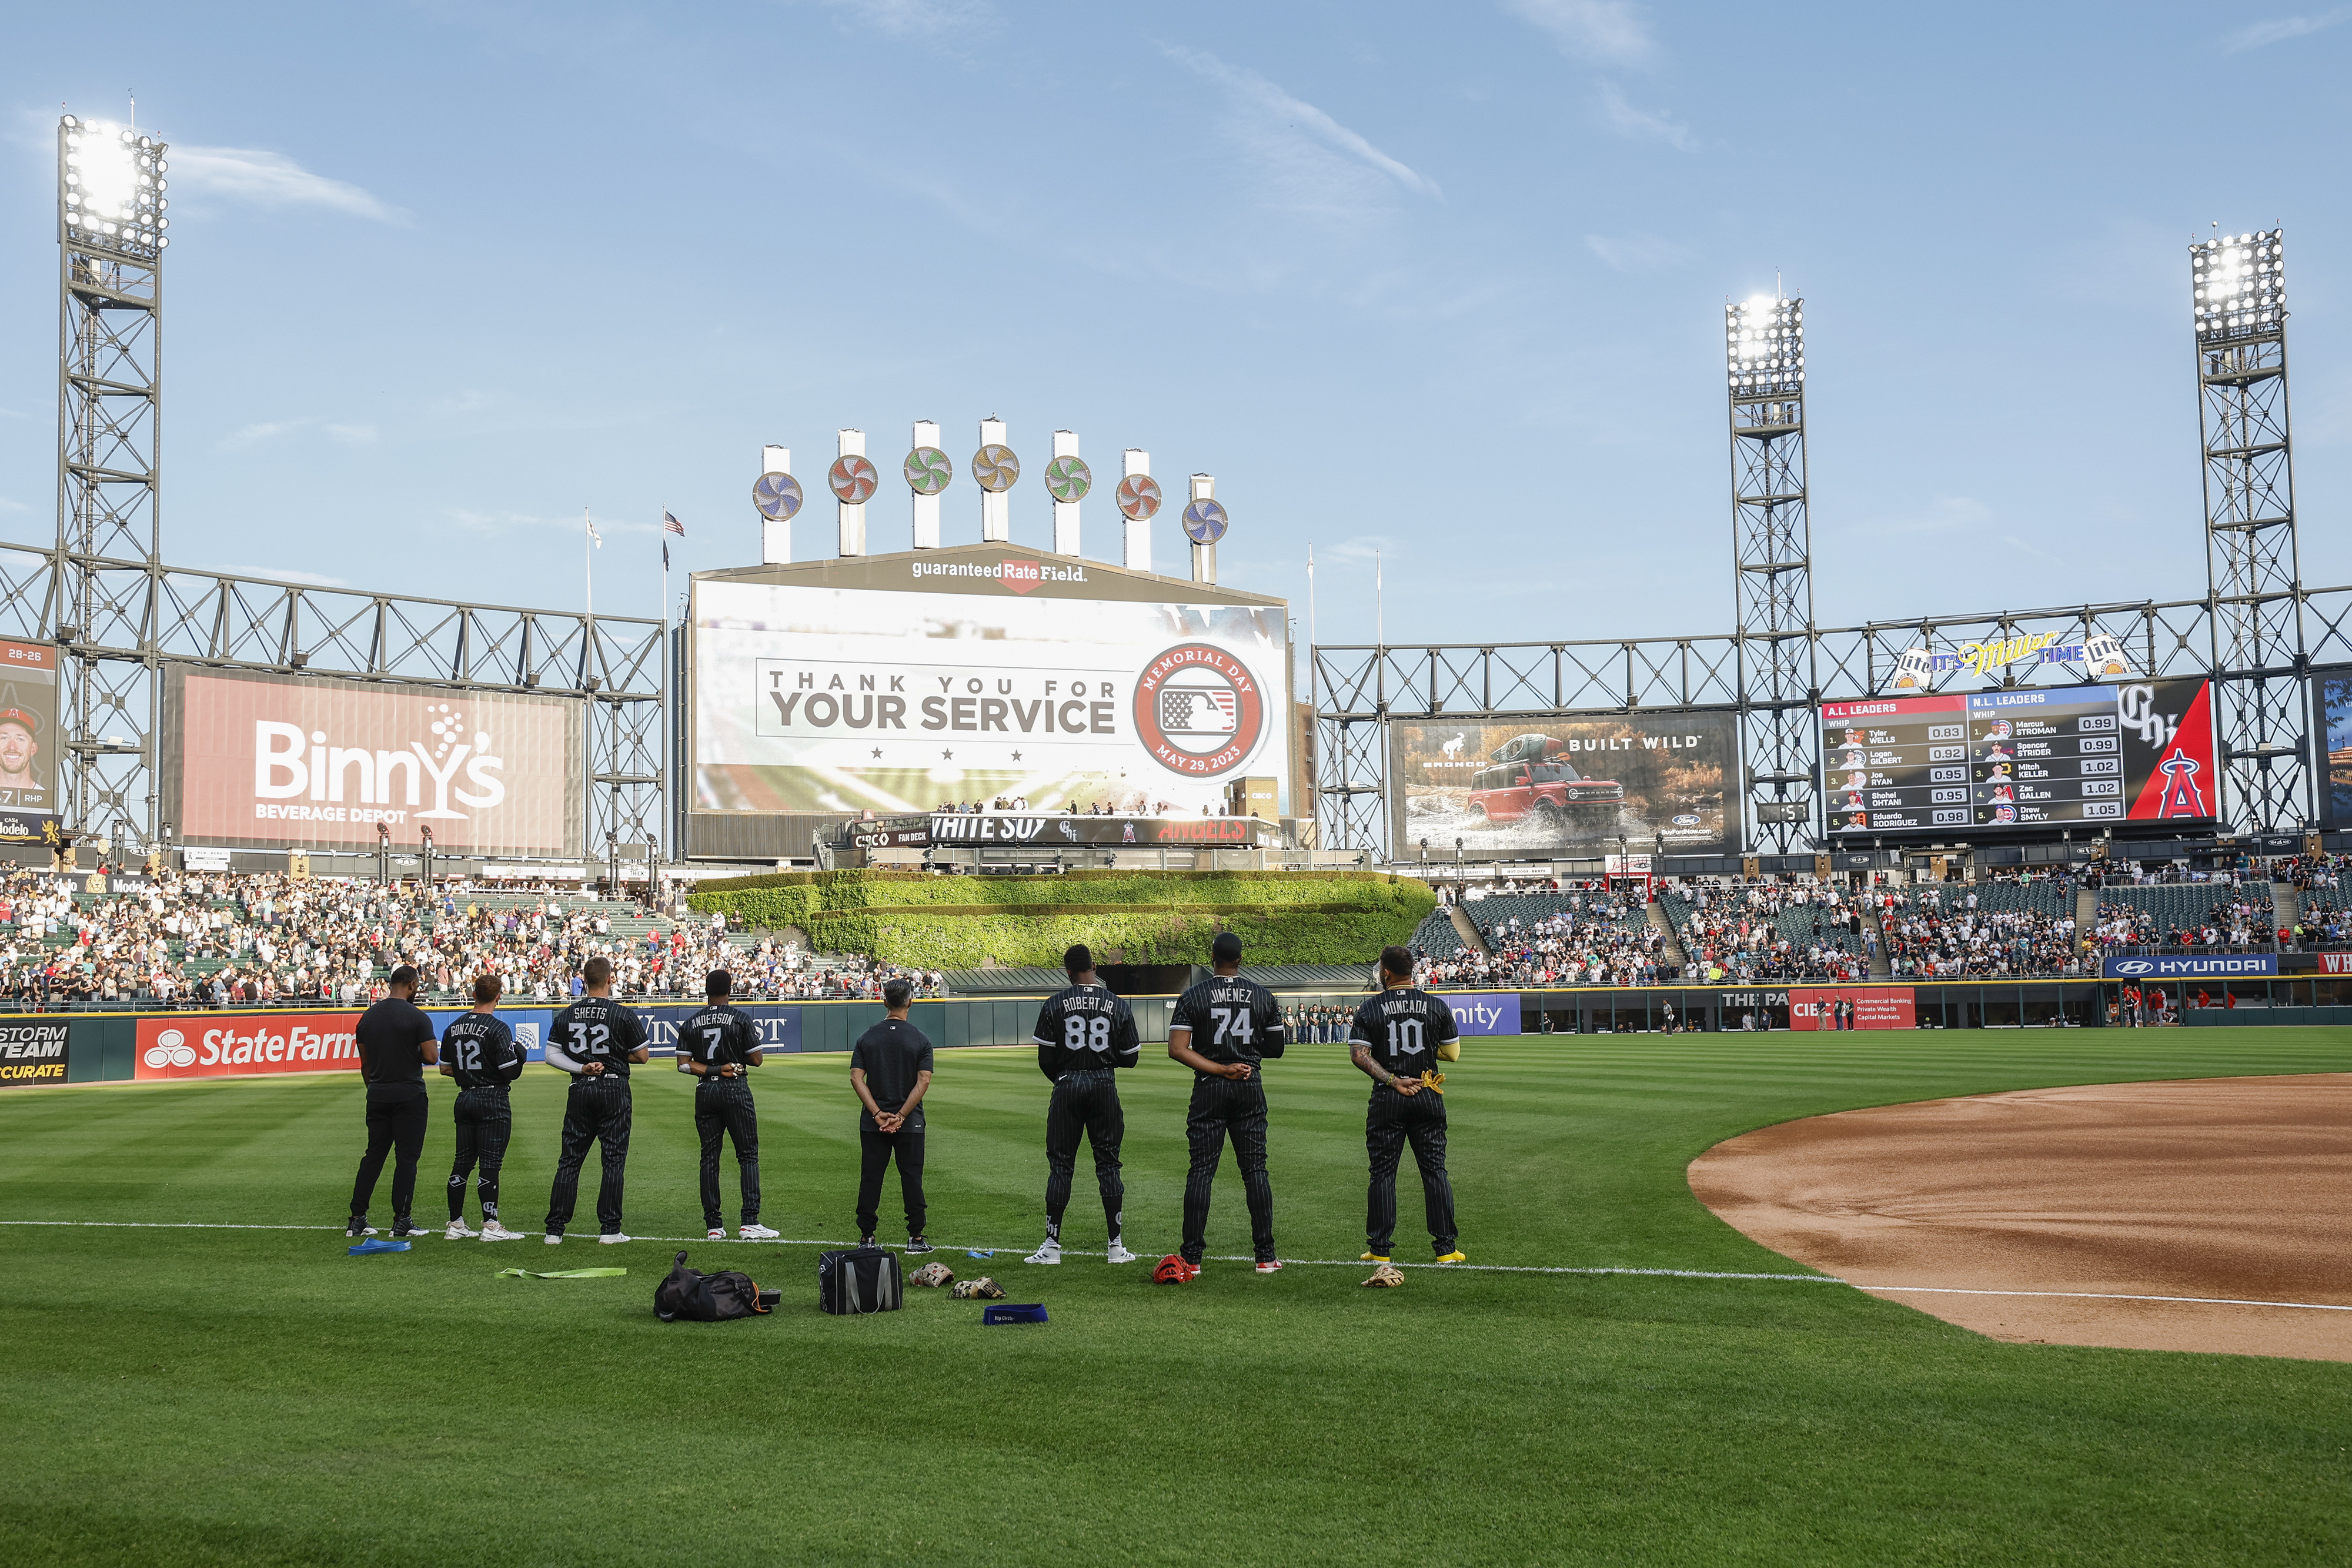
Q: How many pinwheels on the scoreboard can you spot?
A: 7